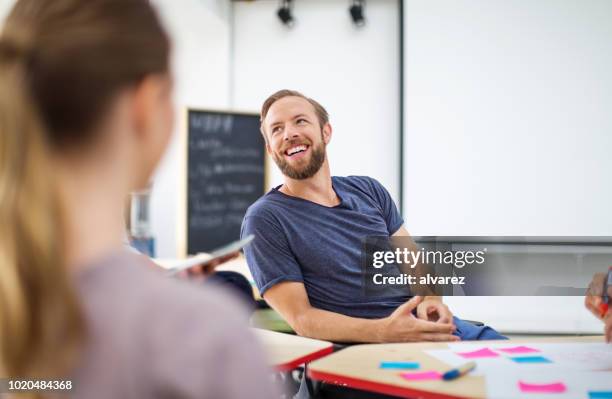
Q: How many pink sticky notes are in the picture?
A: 4